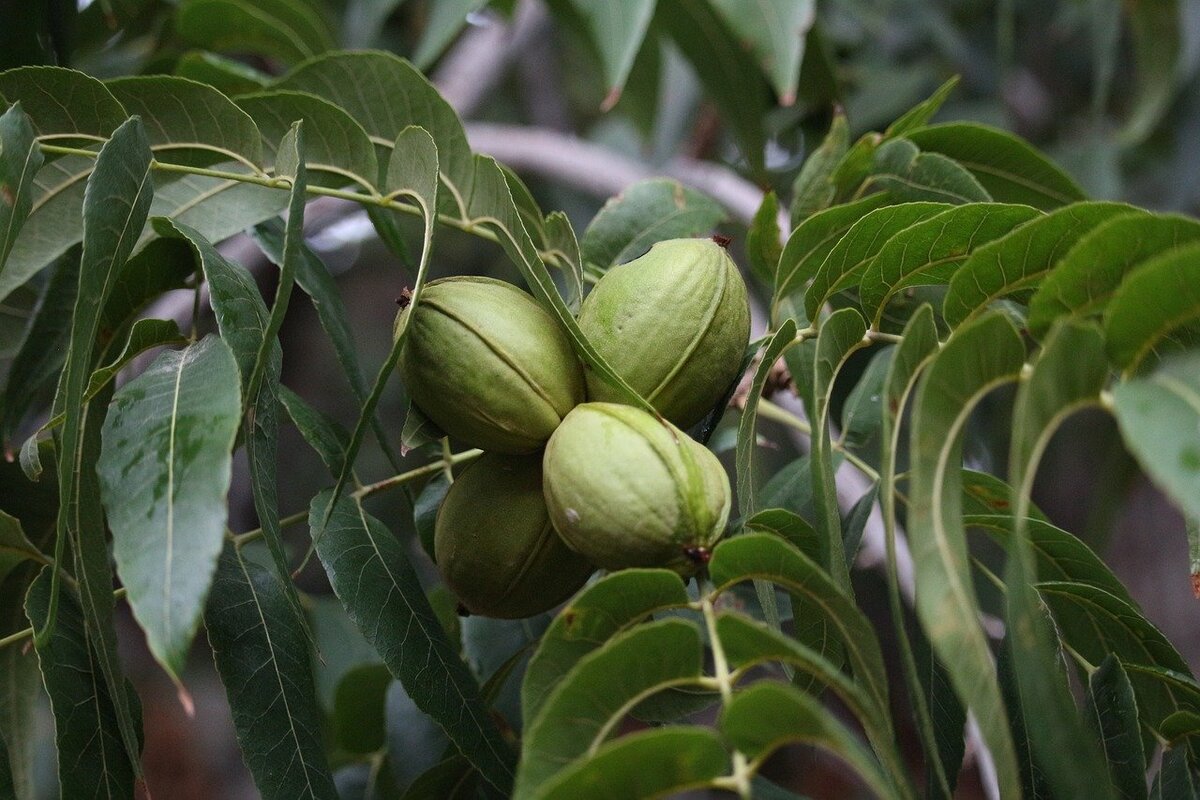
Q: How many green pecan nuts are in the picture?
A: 4